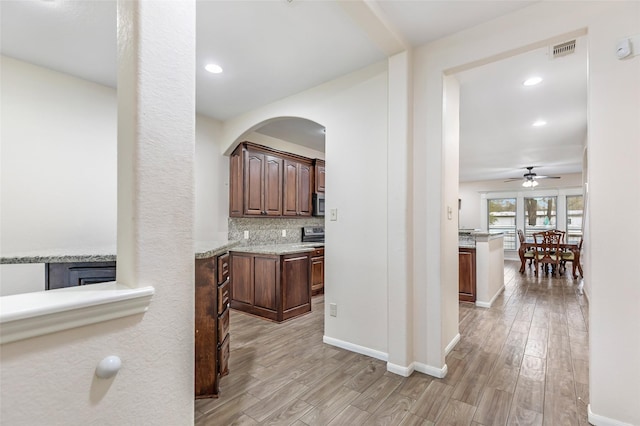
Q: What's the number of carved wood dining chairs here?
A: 4